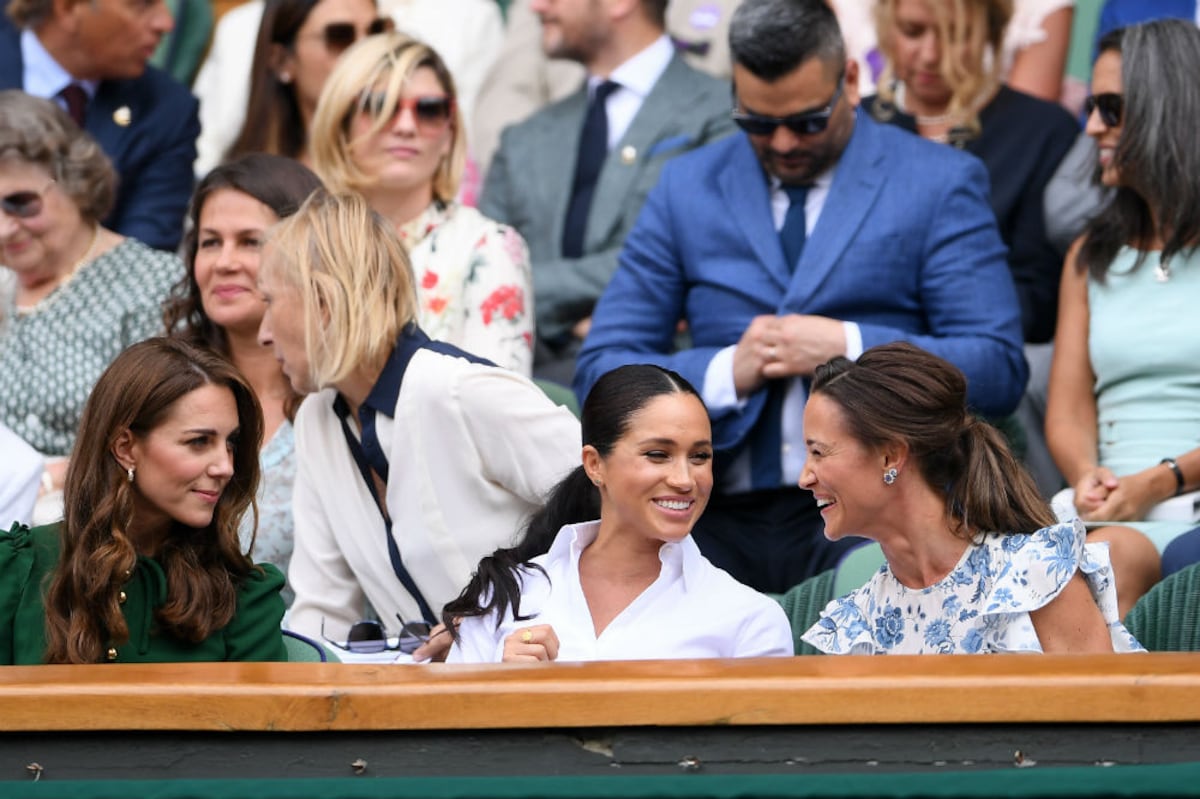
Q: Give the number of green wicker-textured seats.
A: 2